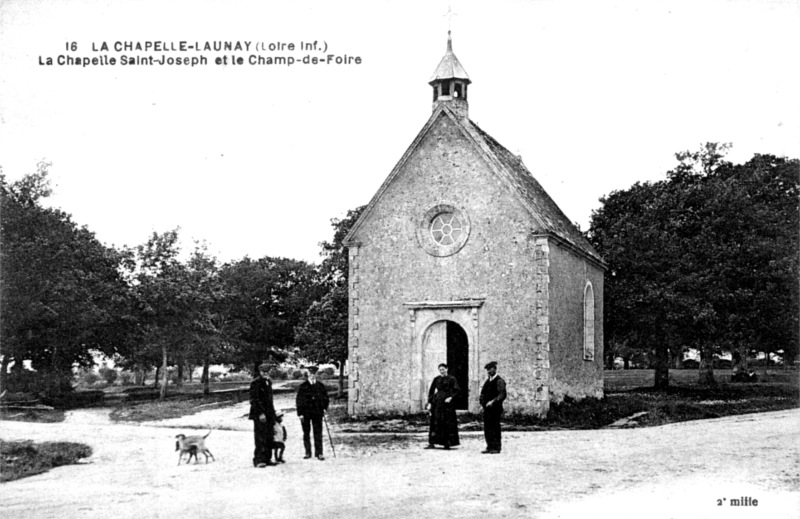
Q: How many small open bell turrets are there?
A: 1